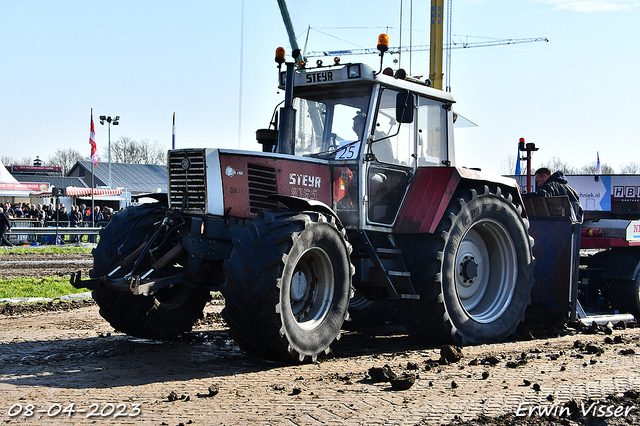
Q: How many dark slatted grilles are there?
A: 2